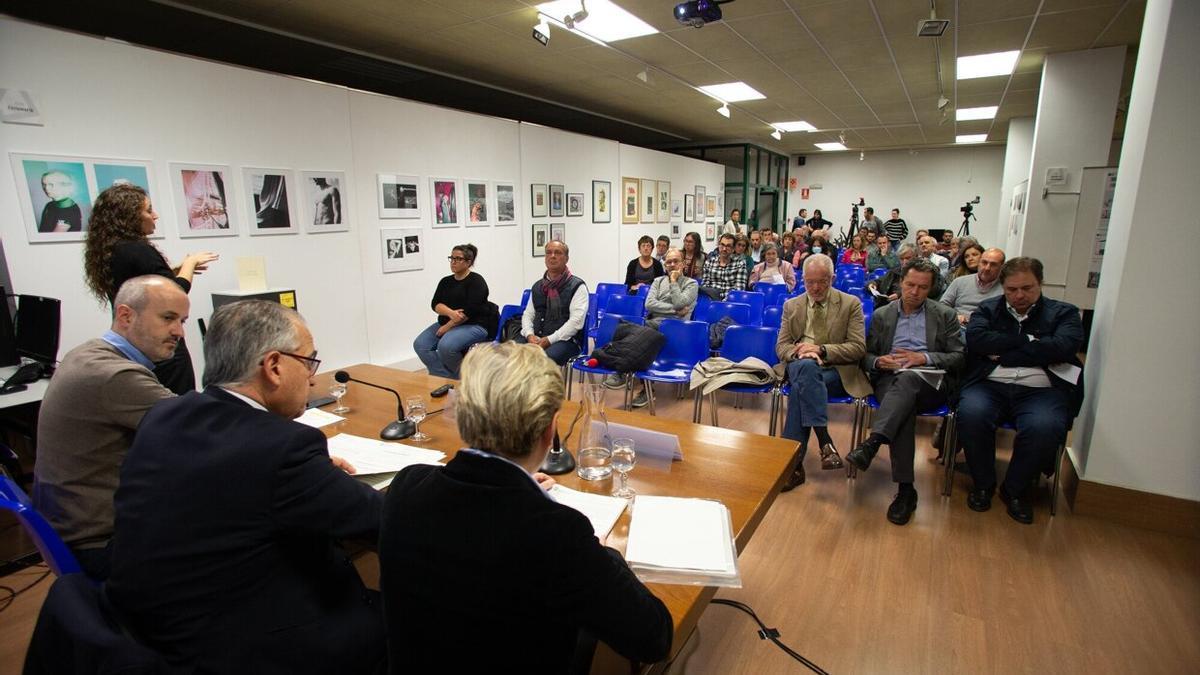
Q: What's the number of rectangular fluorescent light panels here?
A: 7